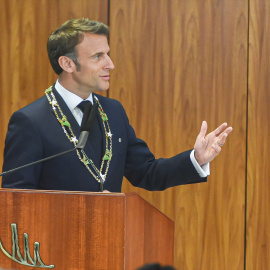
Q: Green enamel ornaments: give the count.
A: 5